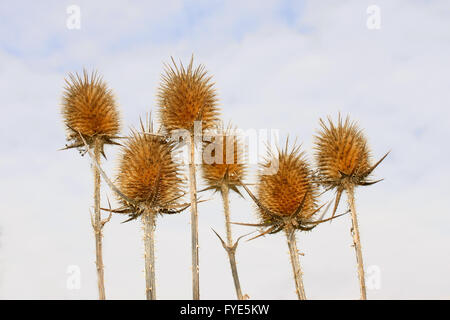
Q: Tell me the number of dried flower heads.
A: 6